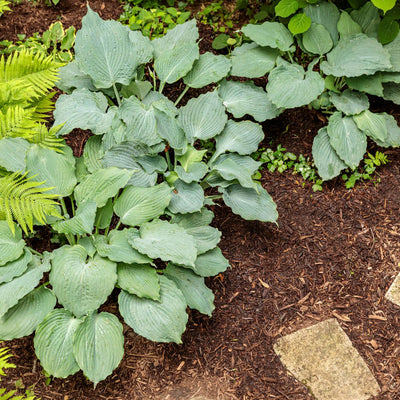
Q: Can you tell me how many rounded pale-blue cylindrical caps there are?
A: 0